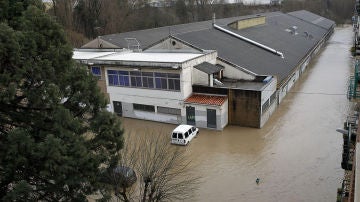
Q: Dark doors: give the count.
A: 3